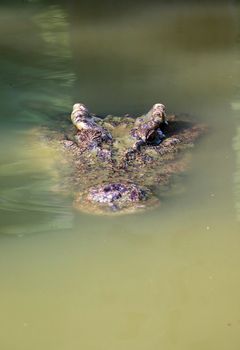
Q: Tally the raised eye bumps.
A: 2